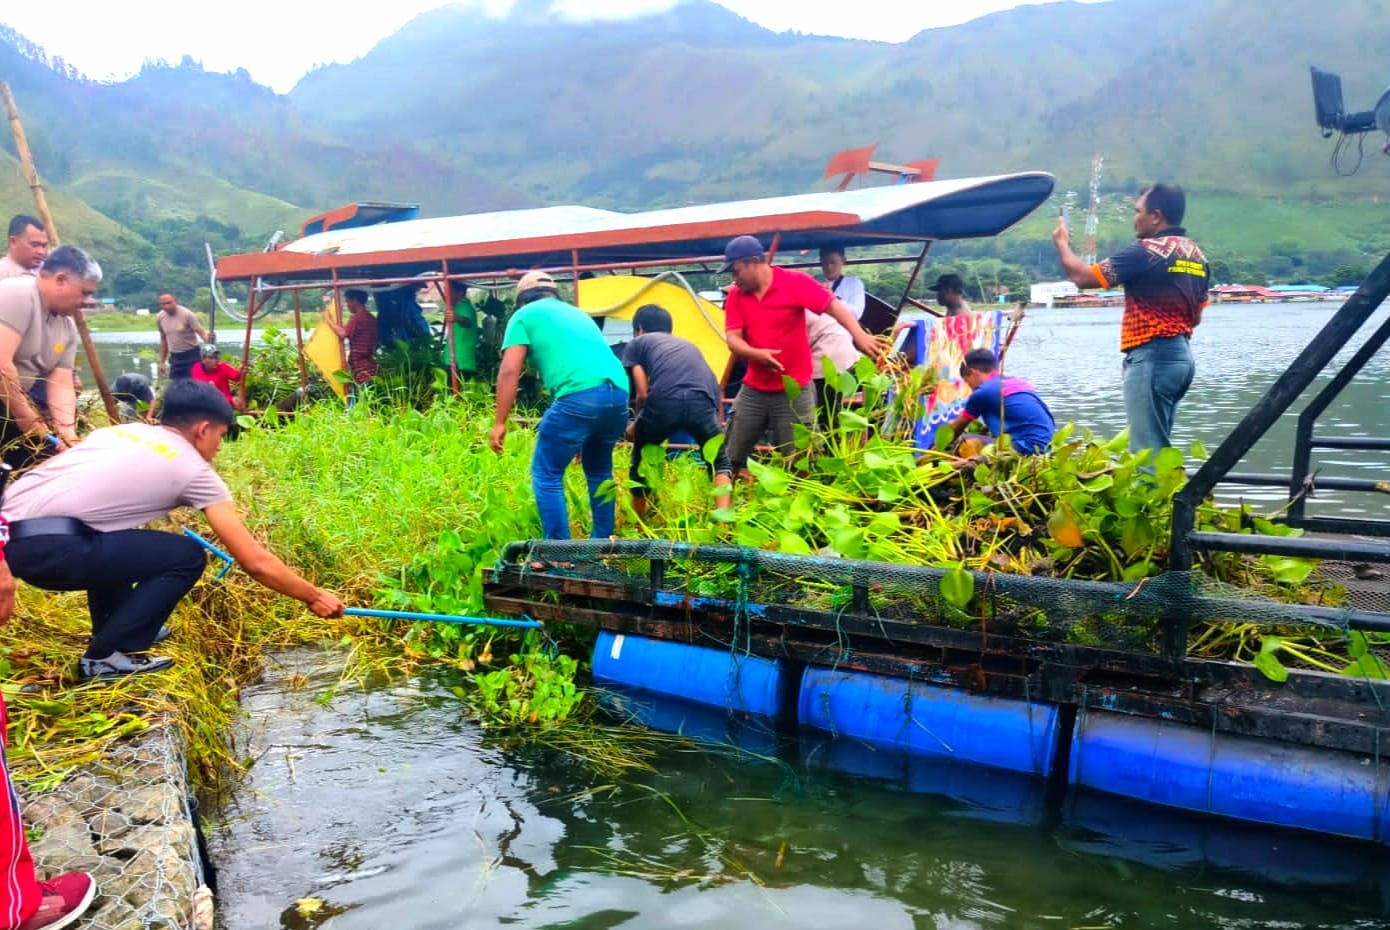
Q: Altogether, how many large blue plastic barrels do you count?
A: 3